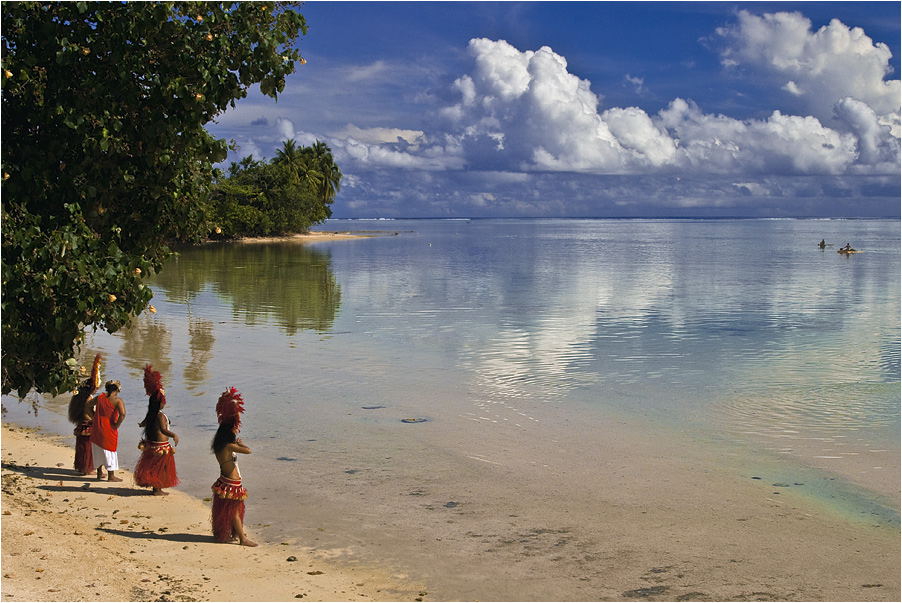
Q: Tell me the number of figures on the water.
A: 2